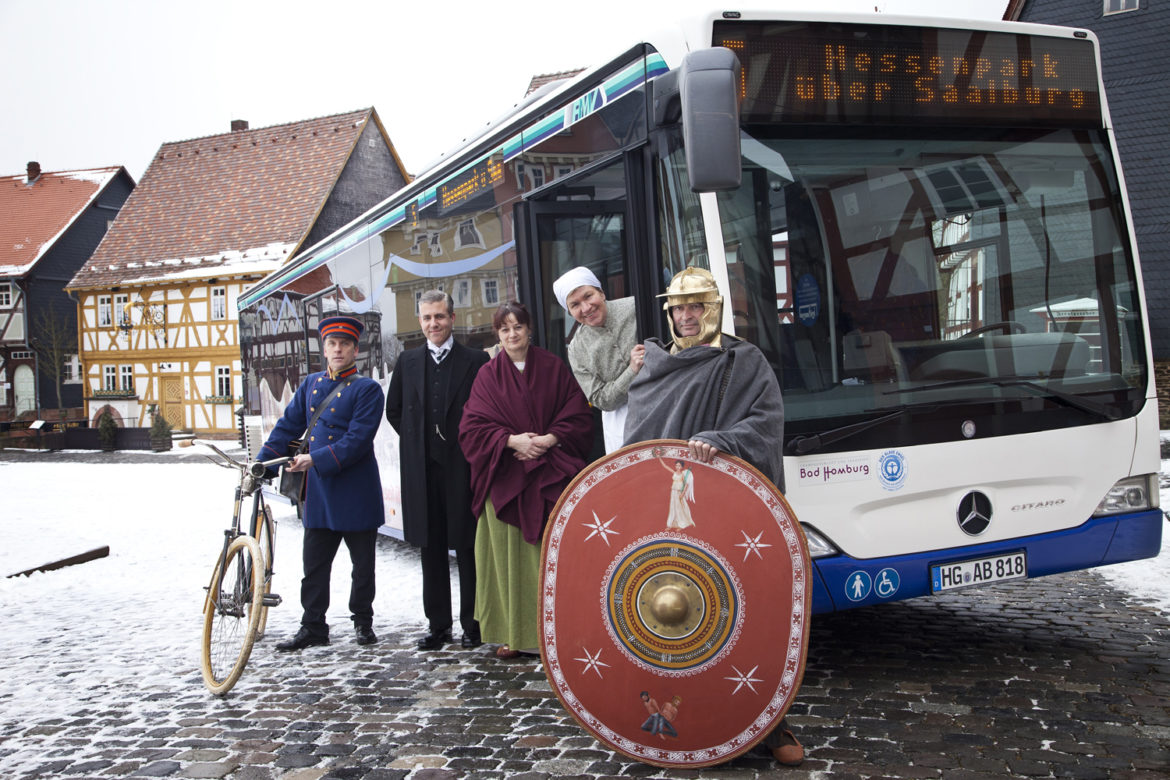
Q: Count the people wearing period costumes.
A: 5